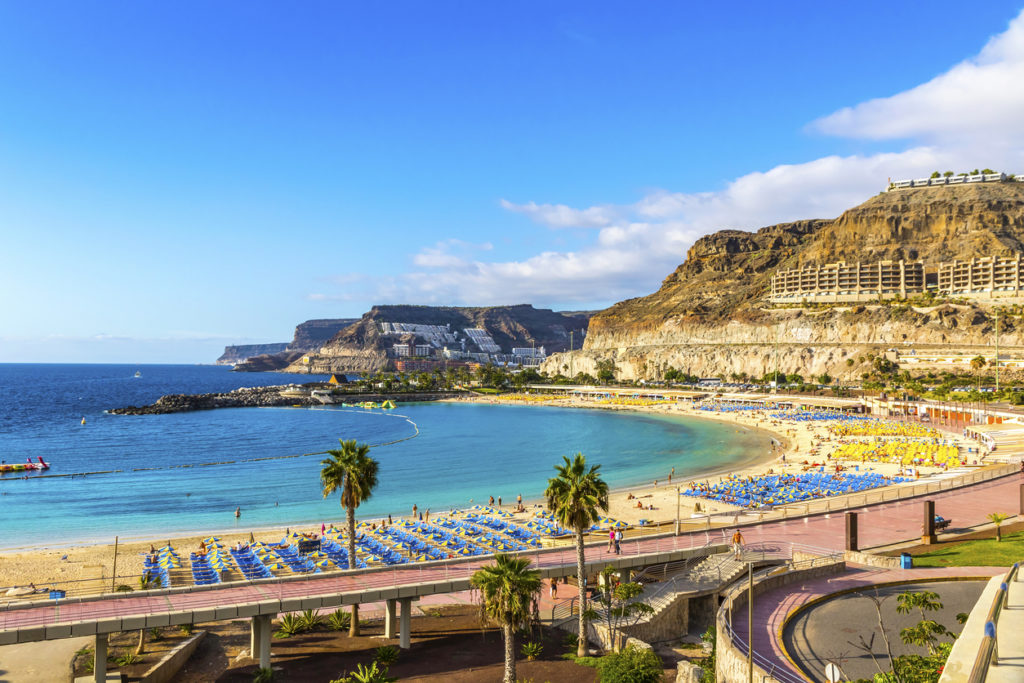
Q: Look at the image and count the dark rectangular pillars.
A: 3